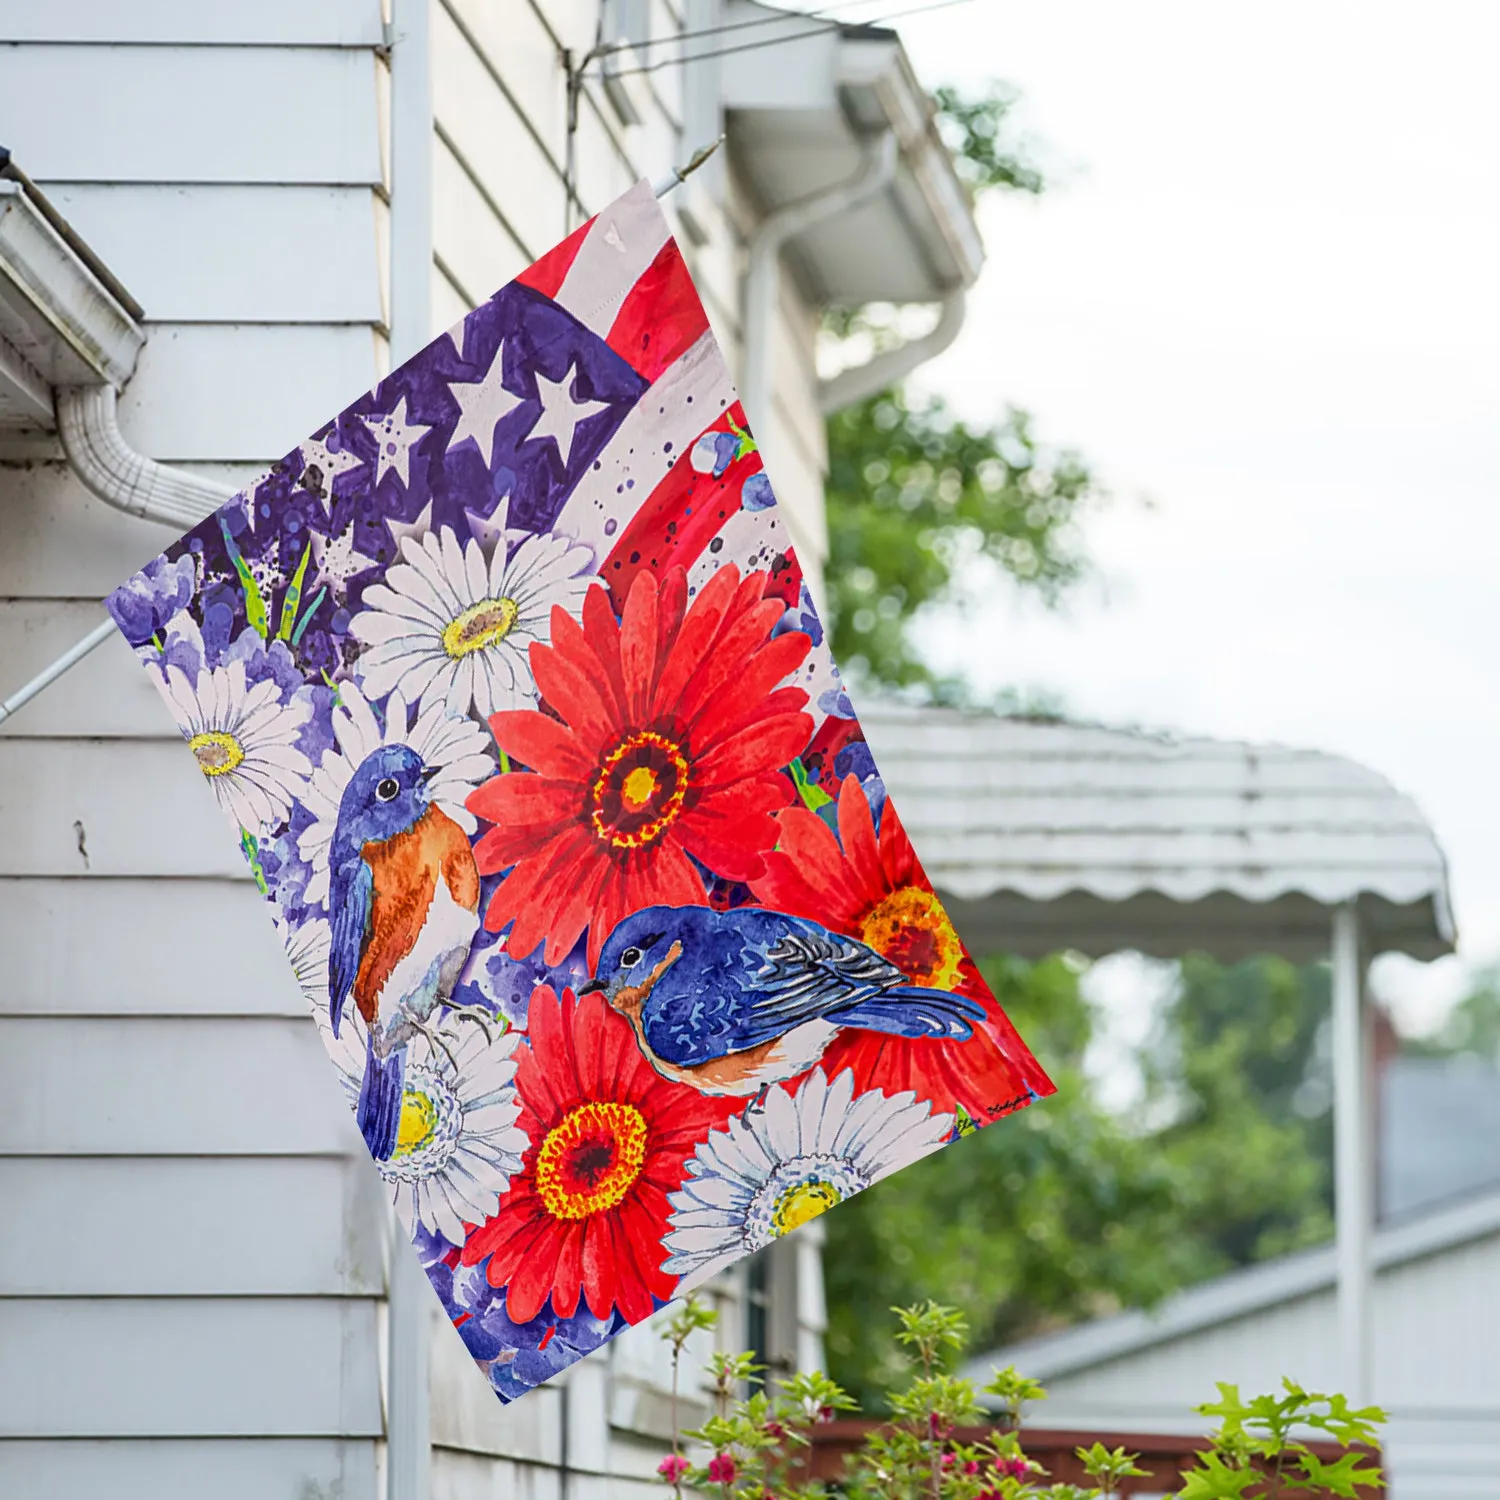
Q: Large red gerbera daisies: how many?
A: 3